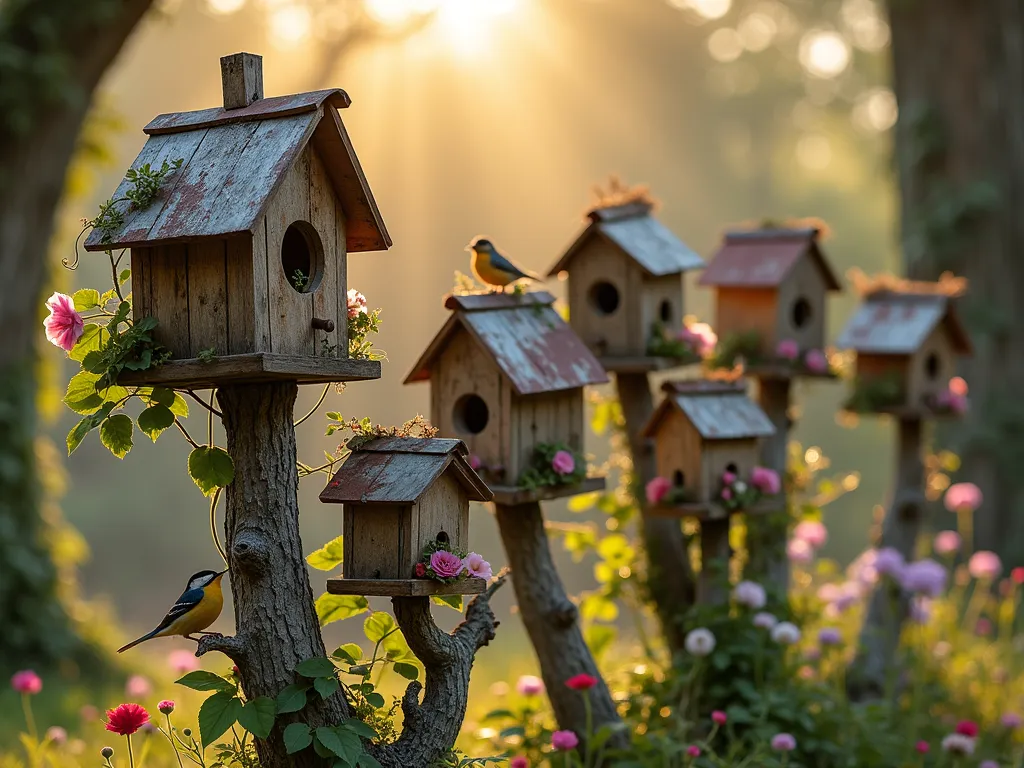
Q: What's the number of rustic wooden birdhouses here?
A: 7